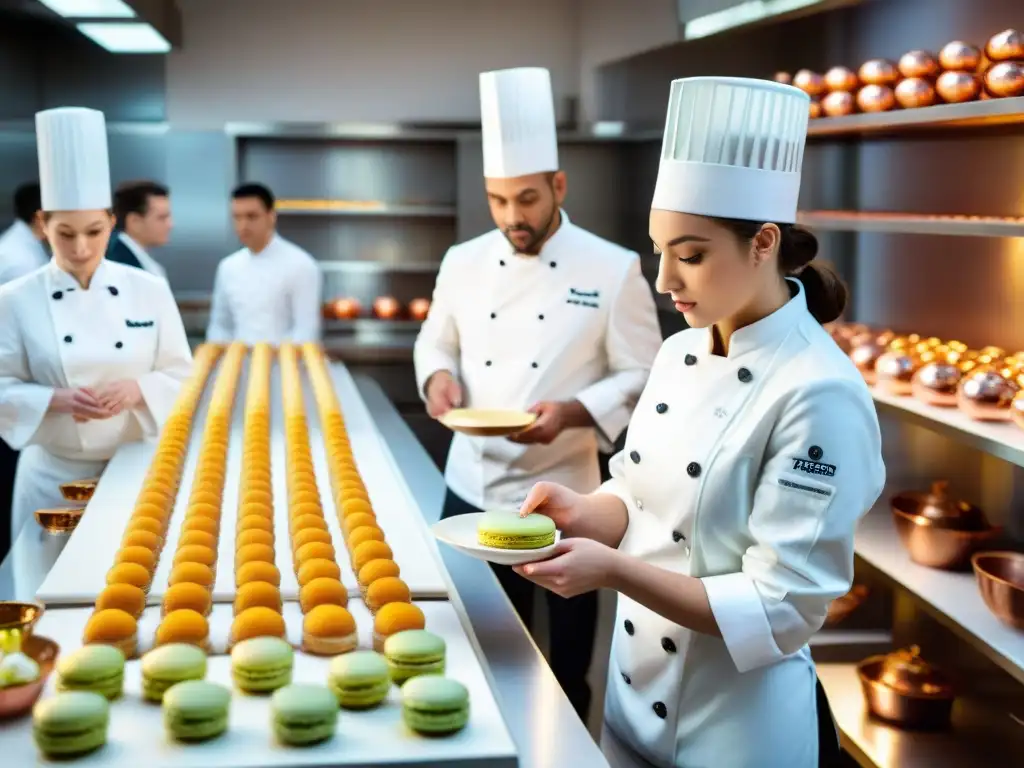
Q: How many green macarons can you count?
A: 10